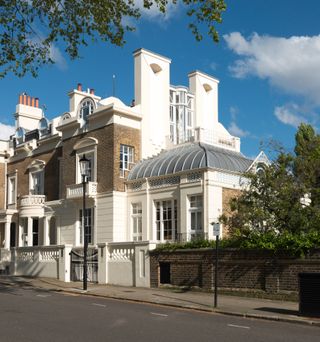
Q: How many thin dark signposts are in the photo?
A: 1